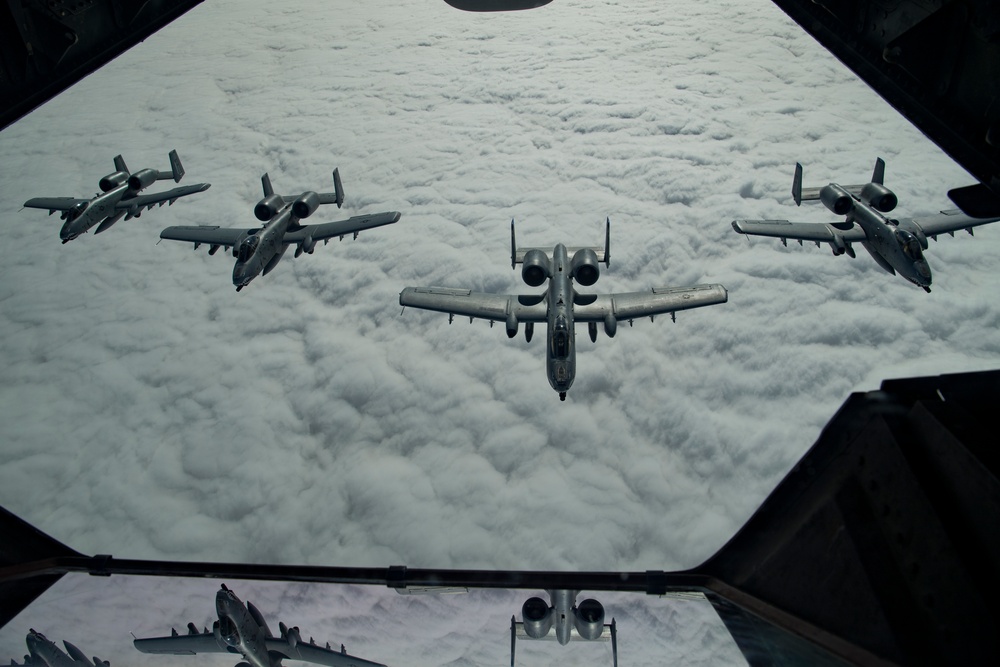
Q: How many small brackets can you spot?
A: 3